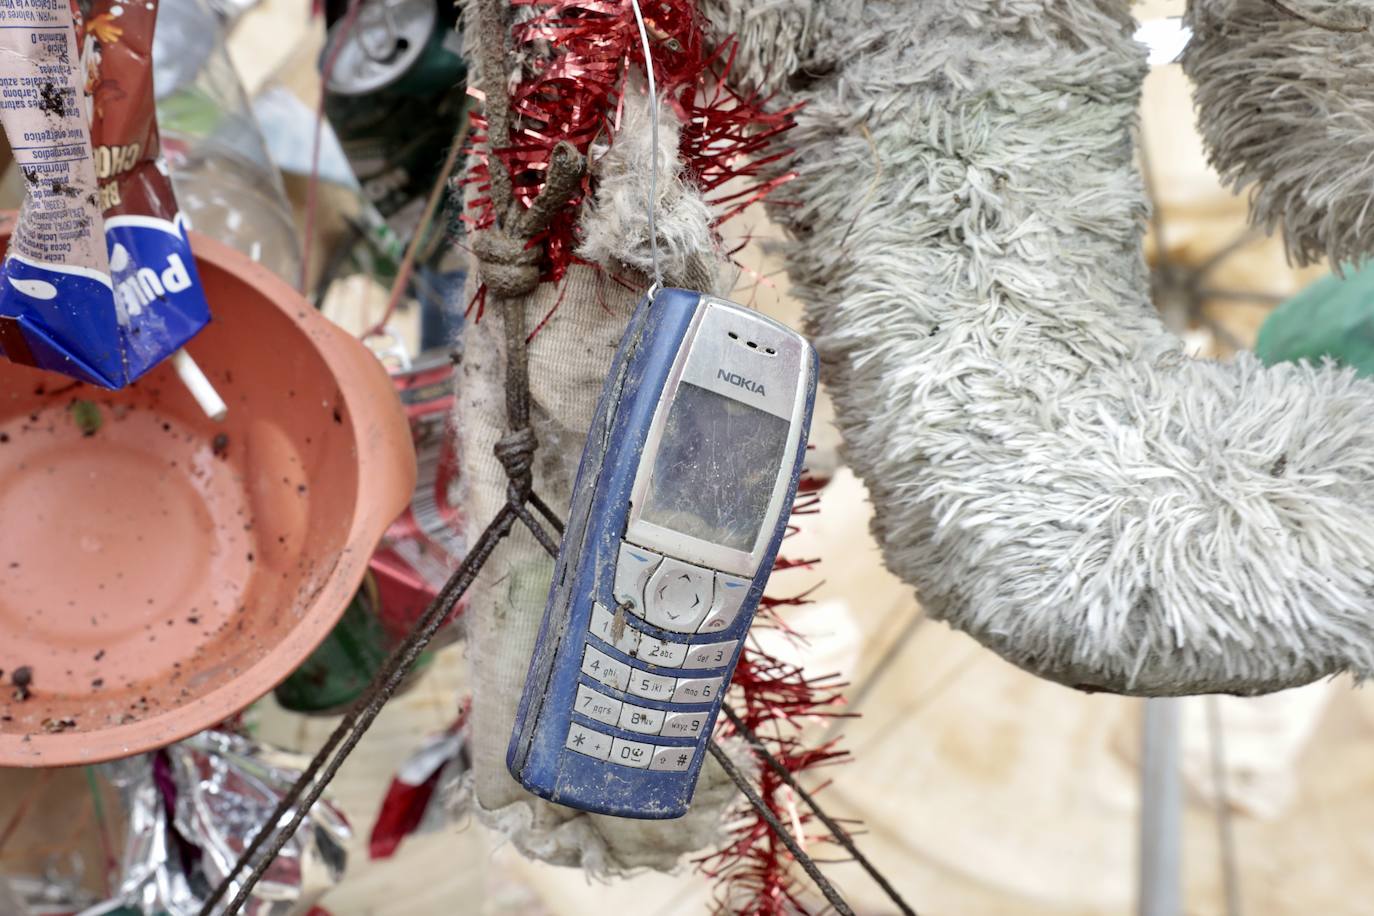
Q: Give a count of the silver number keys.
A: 10